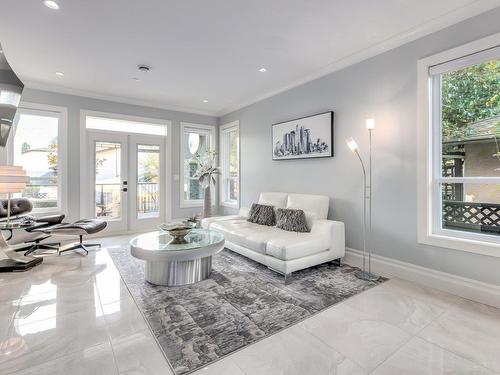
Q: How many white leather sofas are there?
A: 1